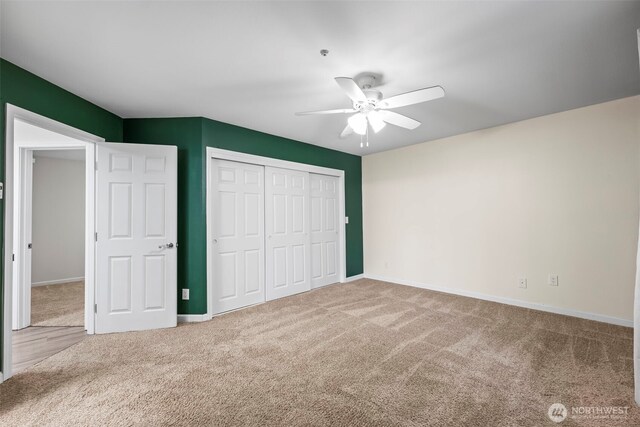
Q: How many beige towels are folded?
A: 0